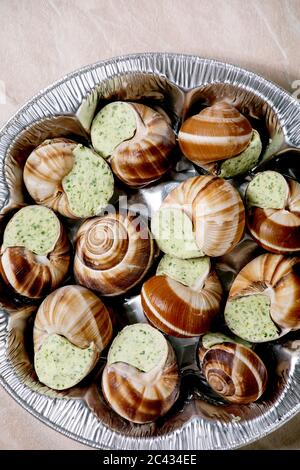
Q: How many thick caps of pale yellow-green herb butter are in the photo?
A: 11